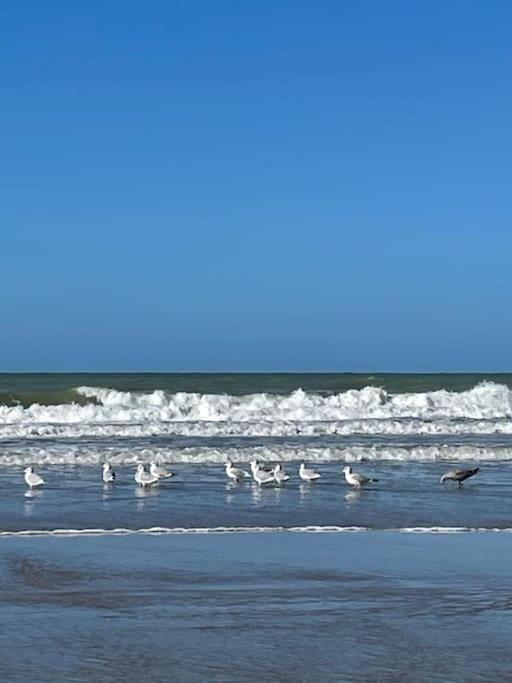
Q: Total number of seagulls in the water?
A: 10